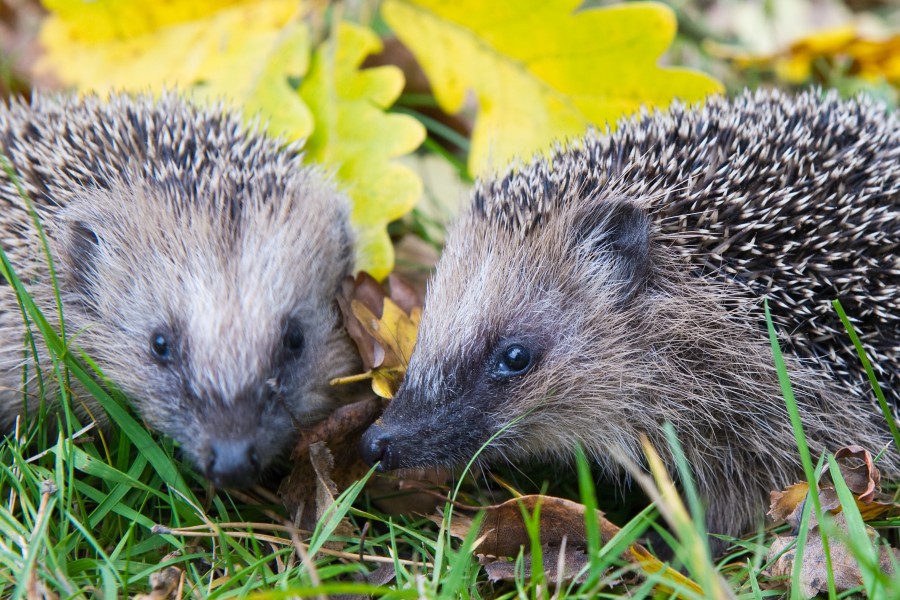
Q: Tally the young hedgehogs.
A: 2